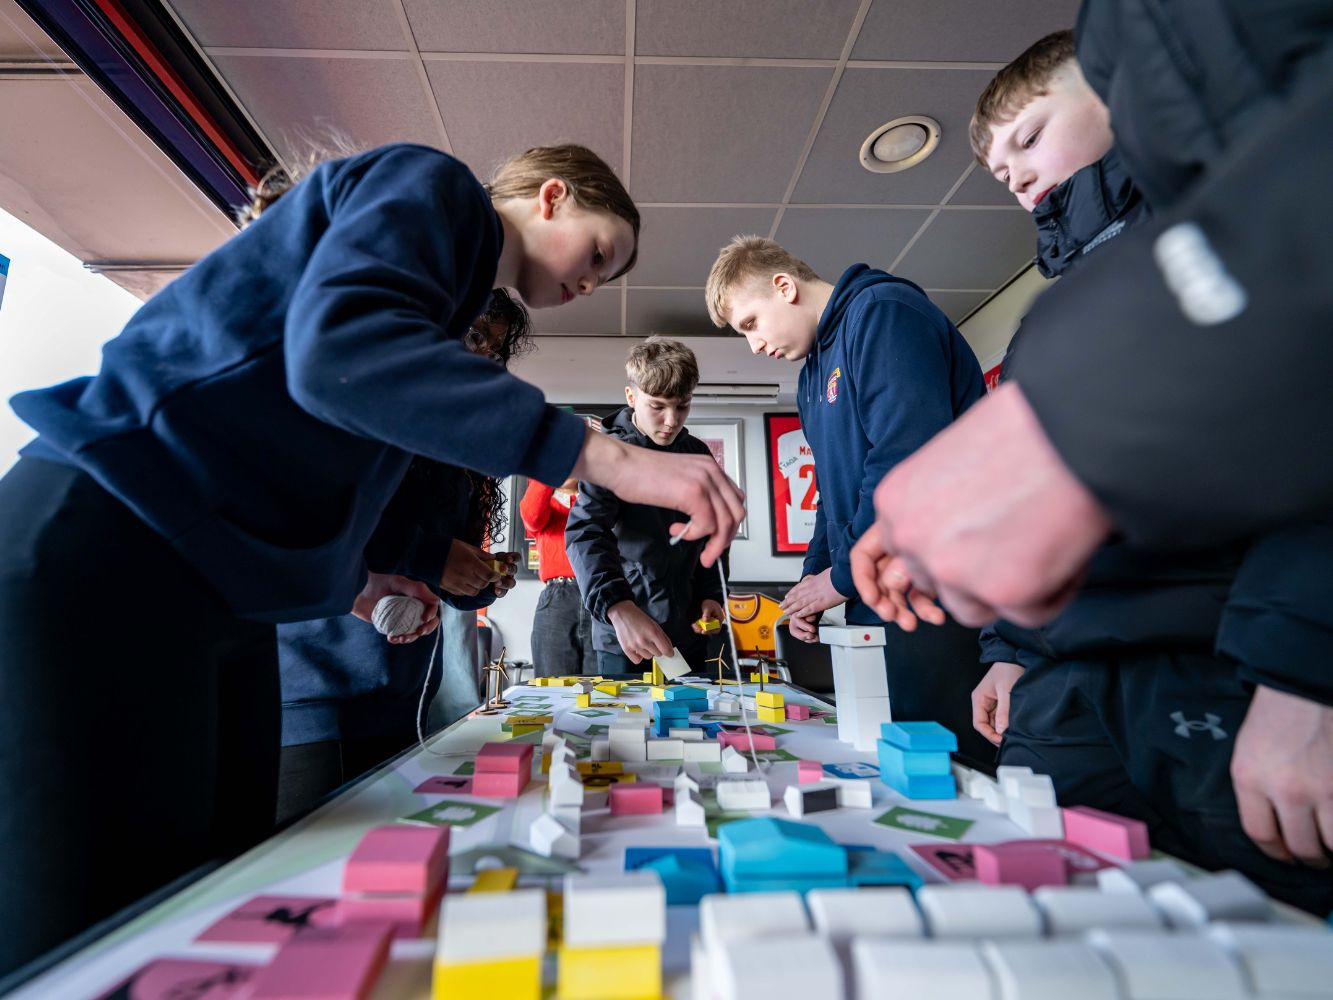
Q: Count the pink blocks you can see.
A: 11